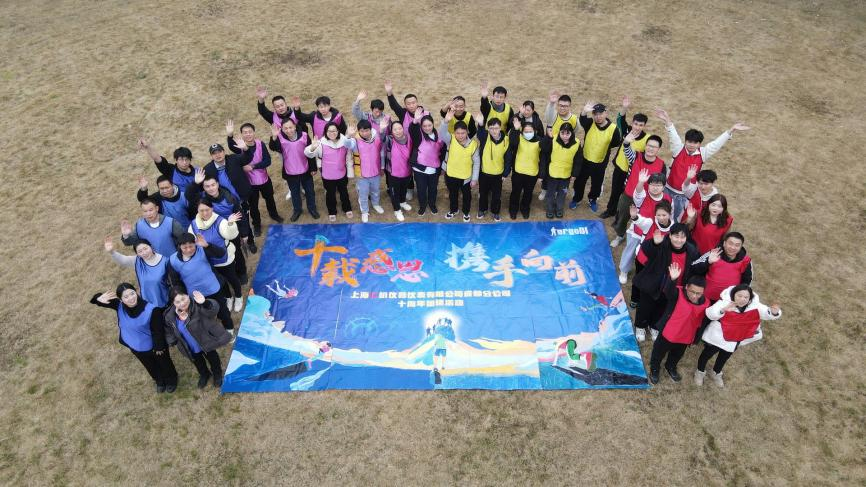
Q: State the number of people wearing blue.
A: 10